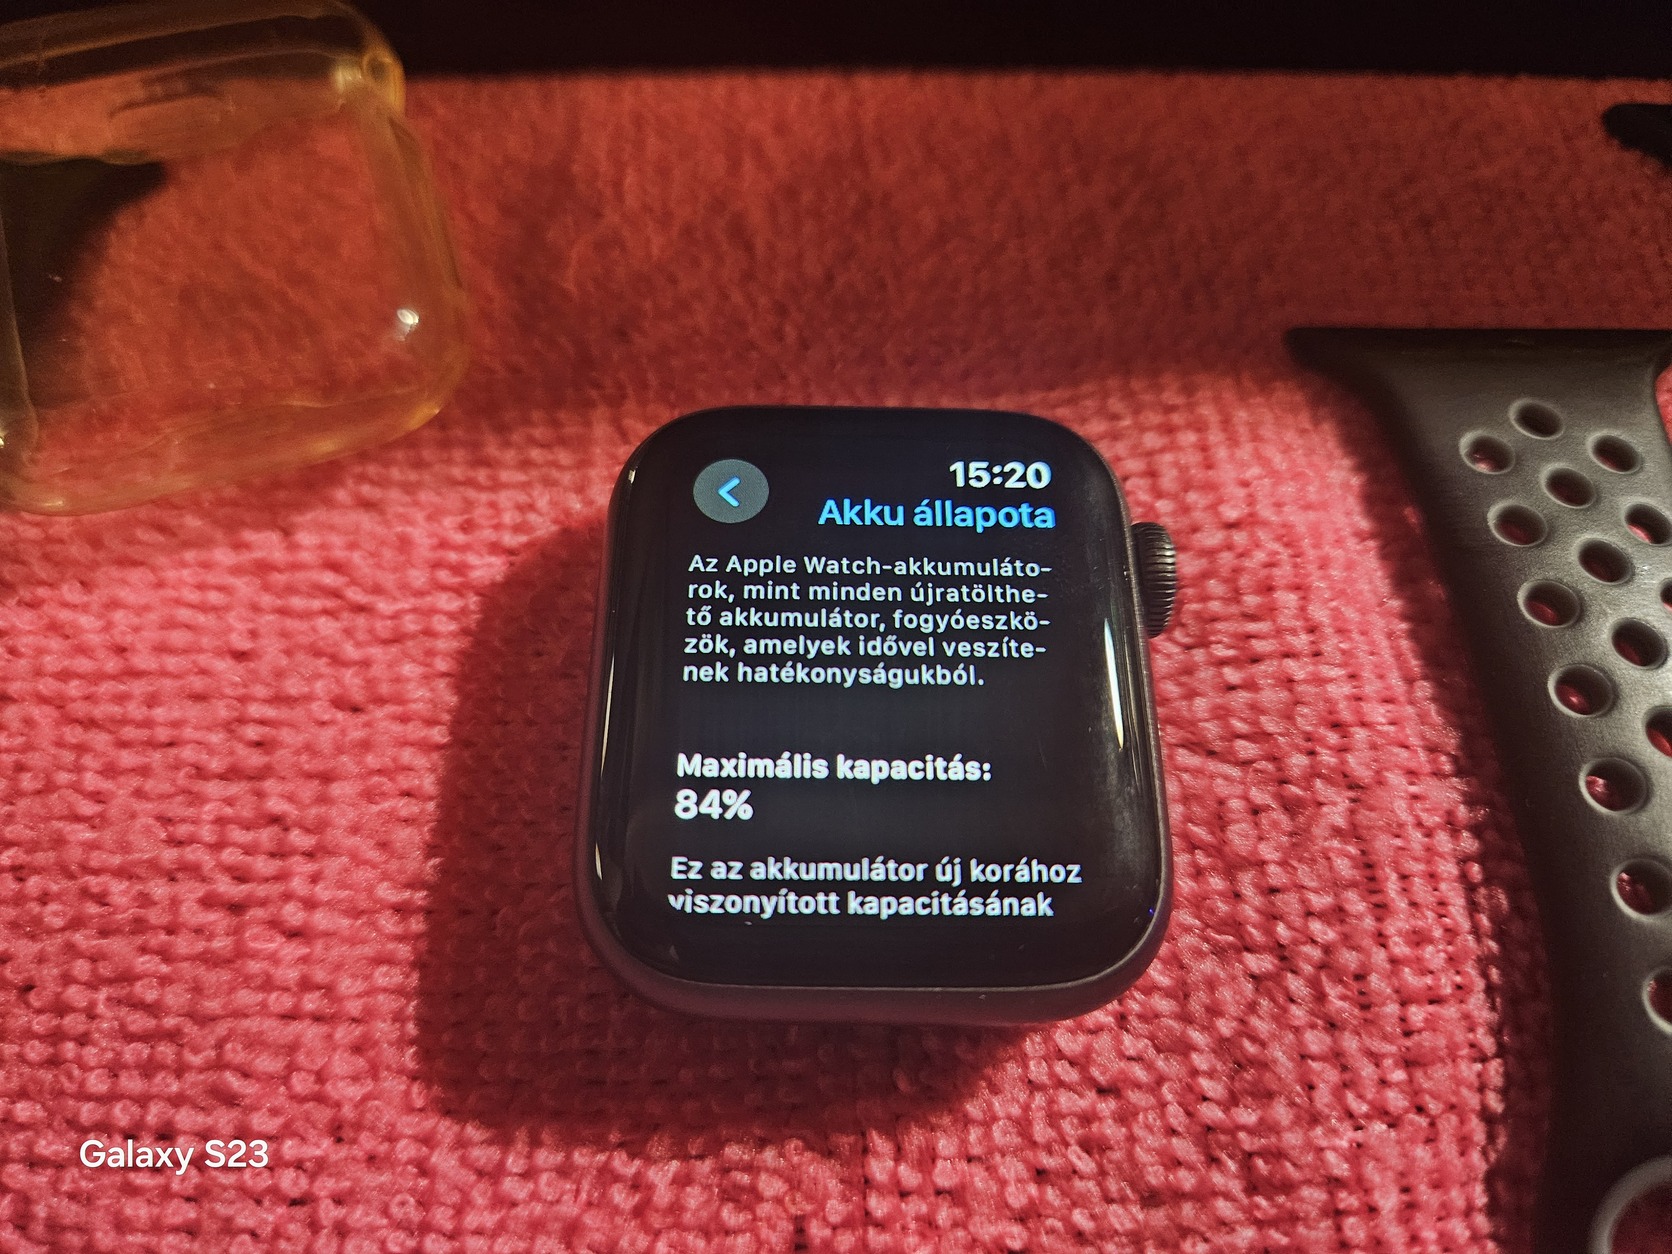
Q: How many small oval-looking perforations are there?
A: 15